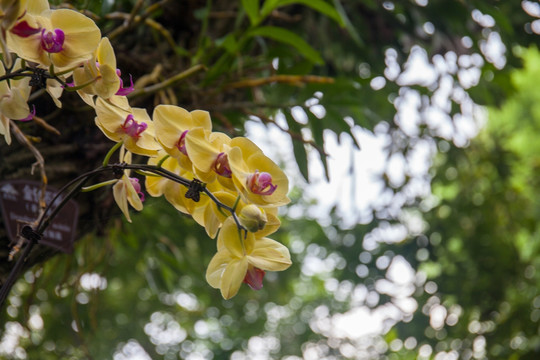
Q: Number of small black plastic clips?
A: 4